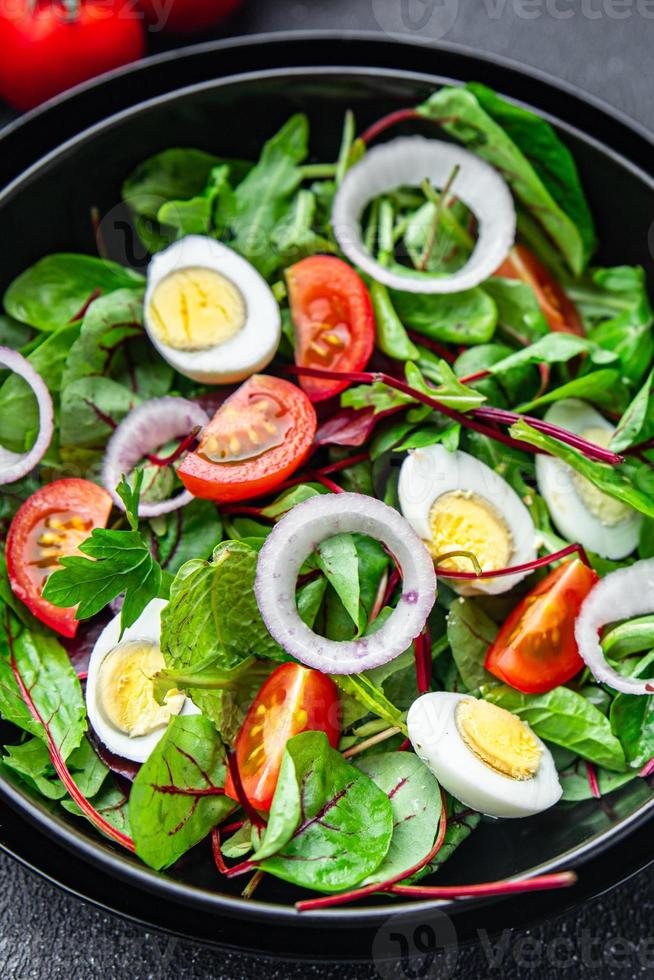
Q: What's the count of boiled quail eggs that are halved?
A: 5